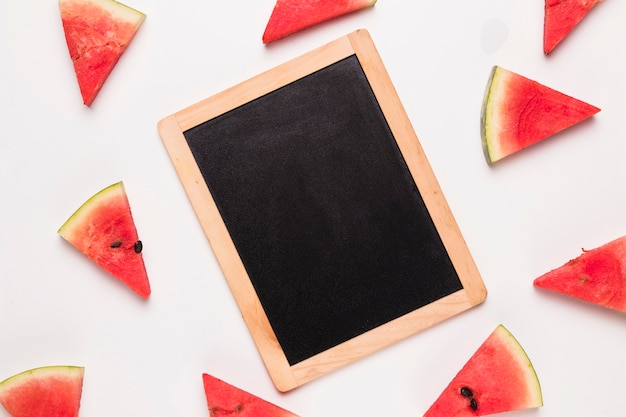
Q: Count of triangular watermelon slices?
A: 9